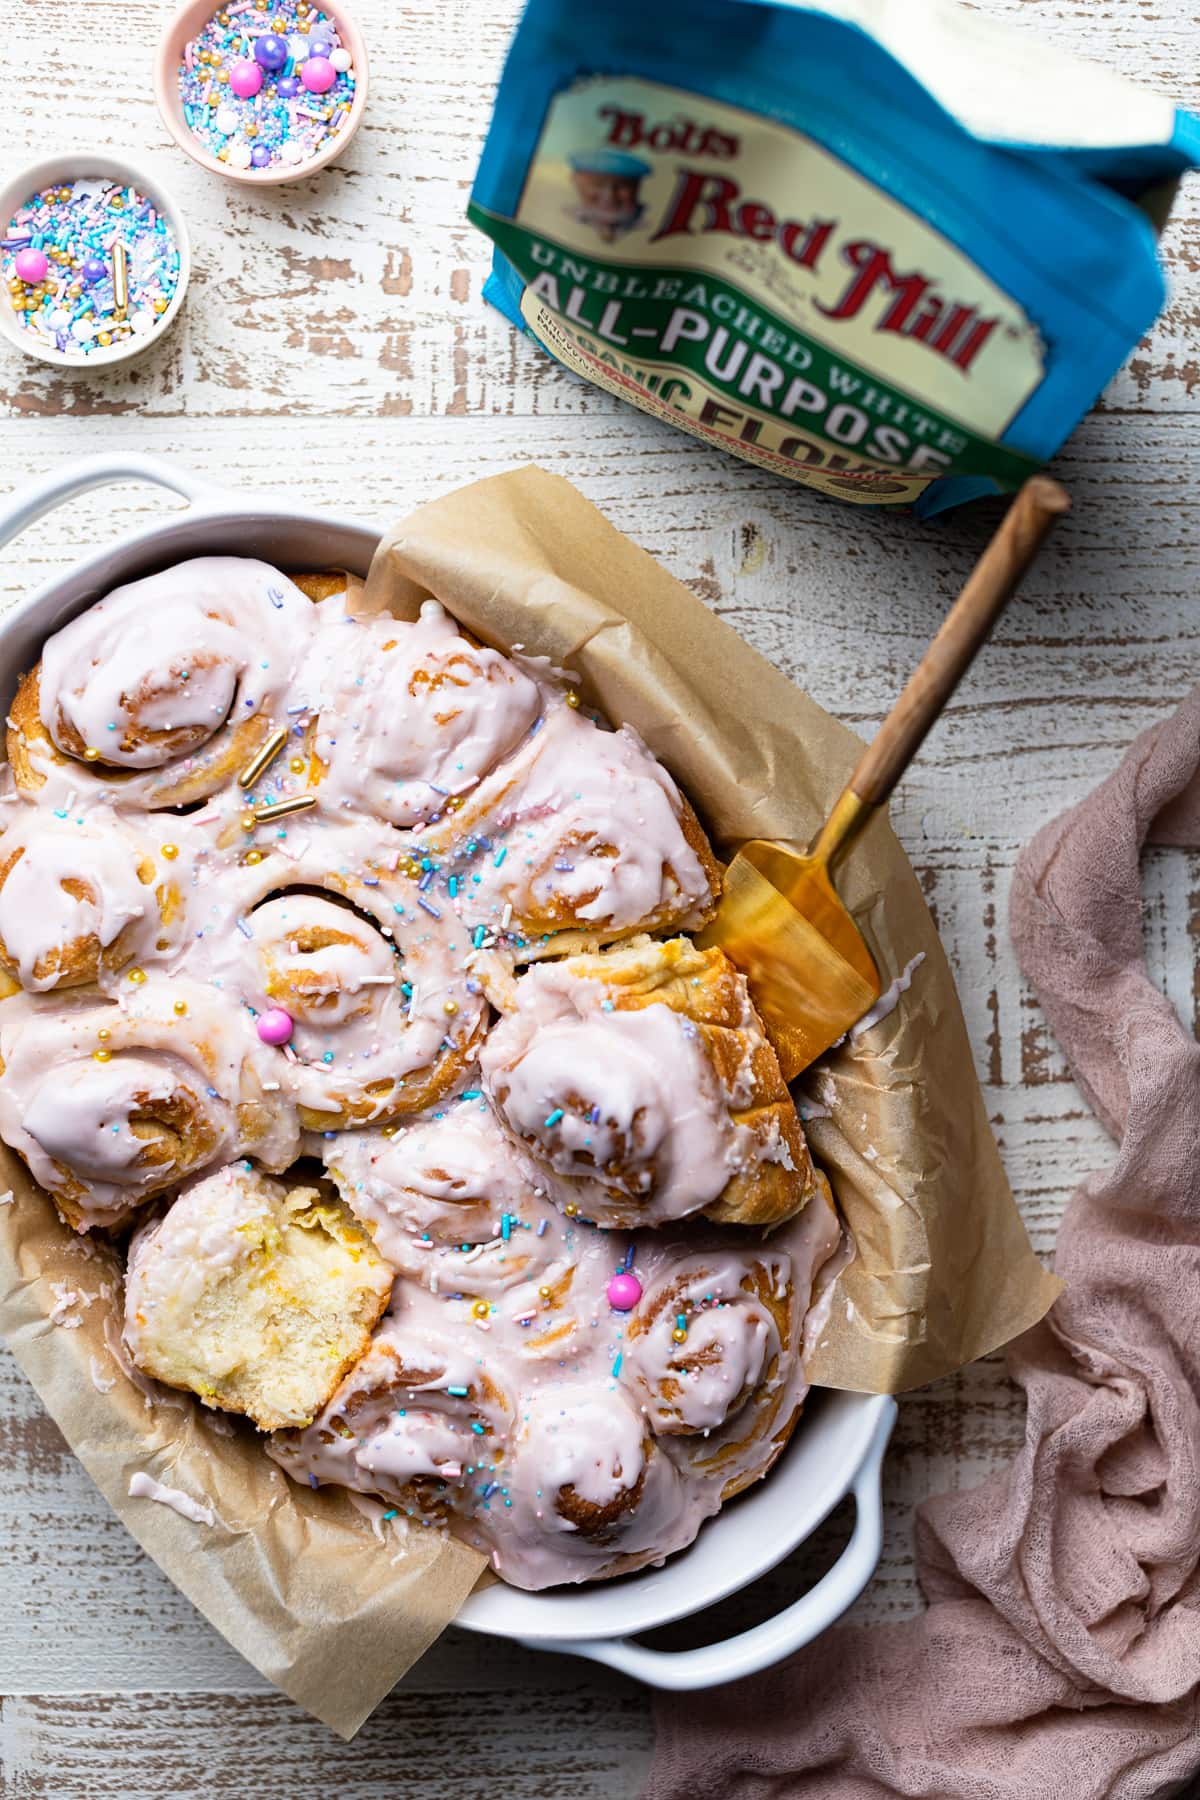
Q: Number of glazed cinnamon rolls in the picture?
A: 12